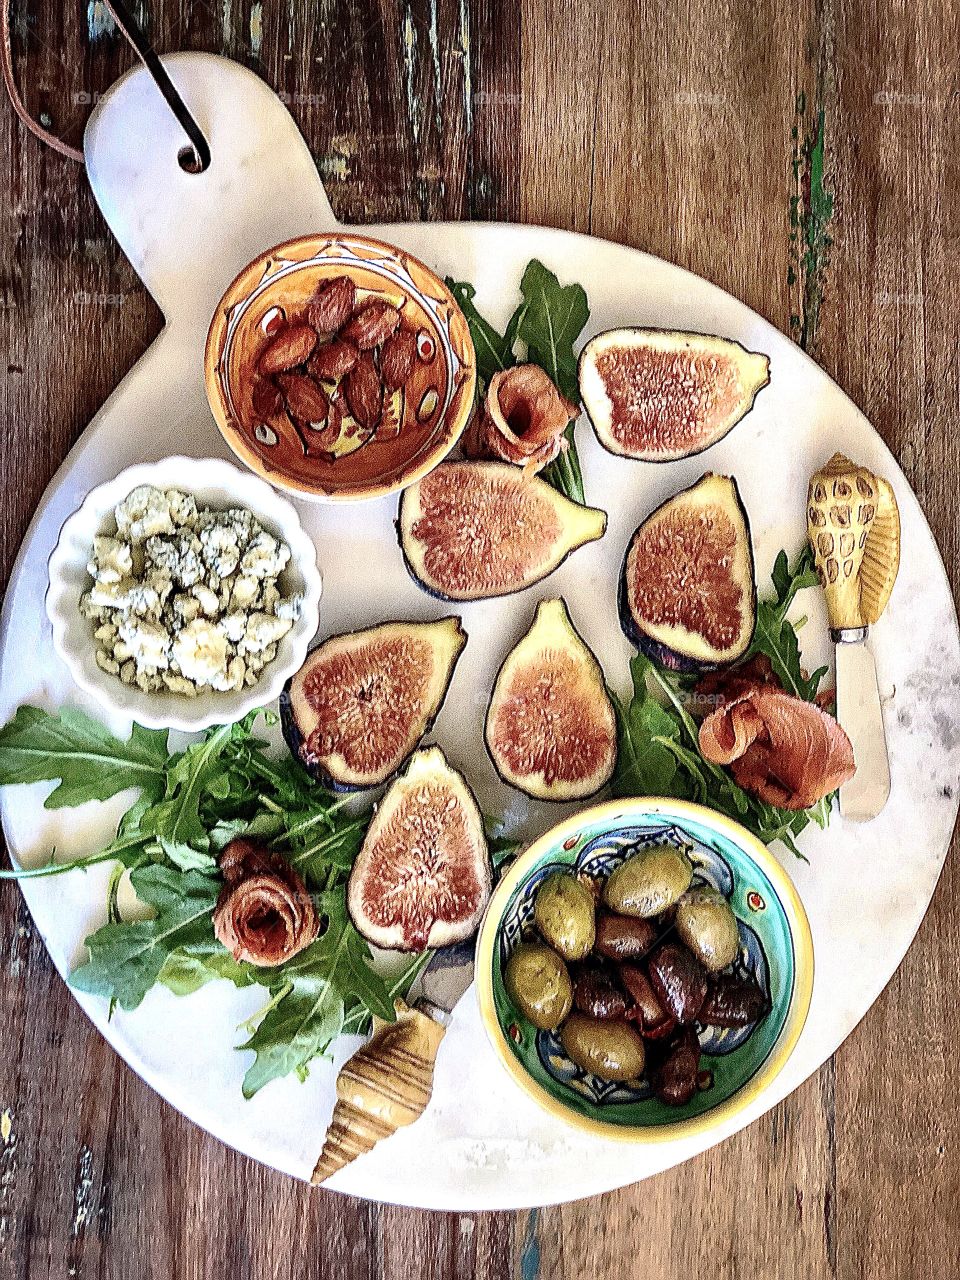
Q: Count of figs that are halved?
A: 6